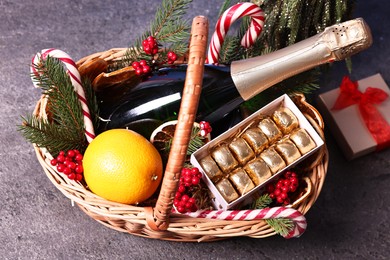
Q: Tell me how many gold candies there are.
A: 12